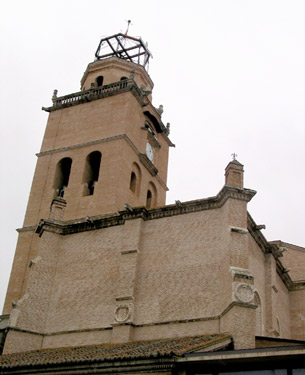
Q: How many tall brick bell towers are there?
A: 1